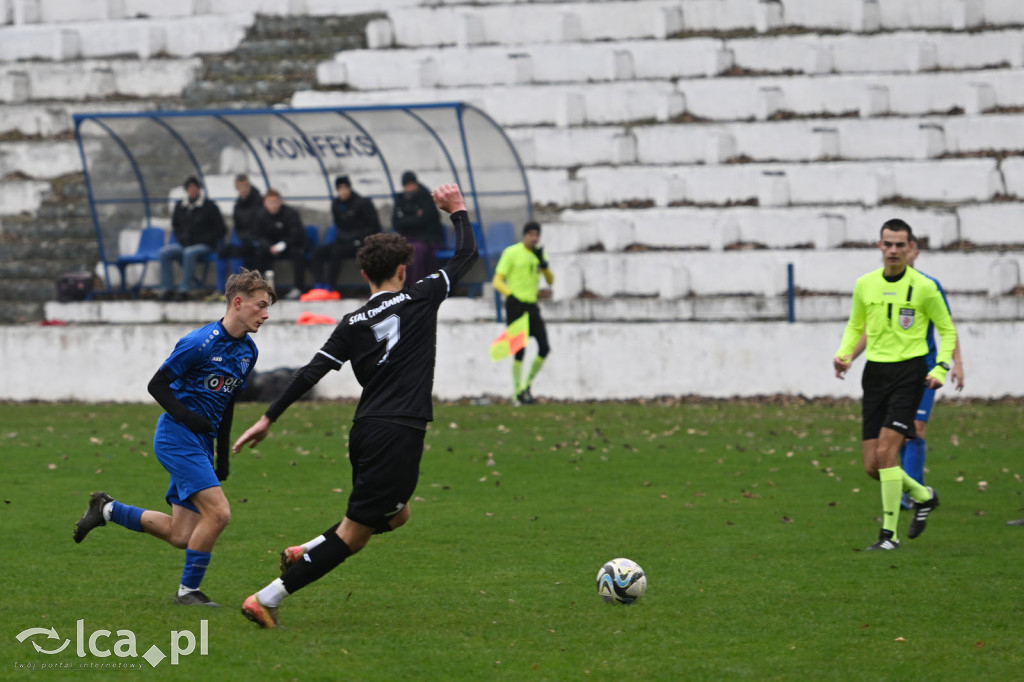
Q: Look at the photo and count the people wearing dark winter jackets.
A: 5